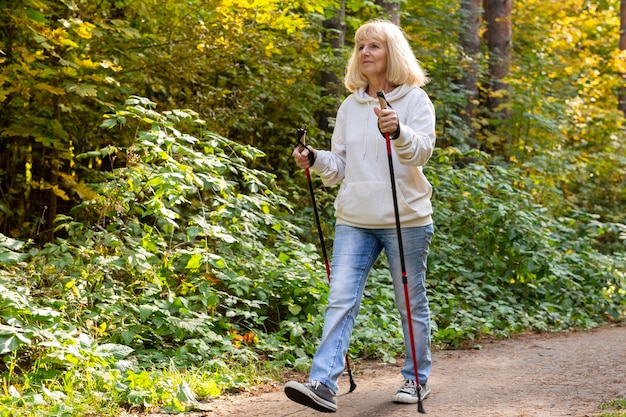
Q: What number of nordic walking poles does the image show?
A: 2